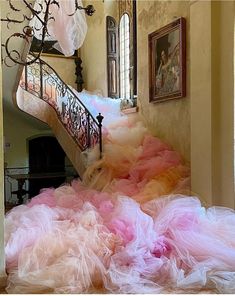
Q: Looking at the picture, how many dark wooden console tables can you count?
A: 1